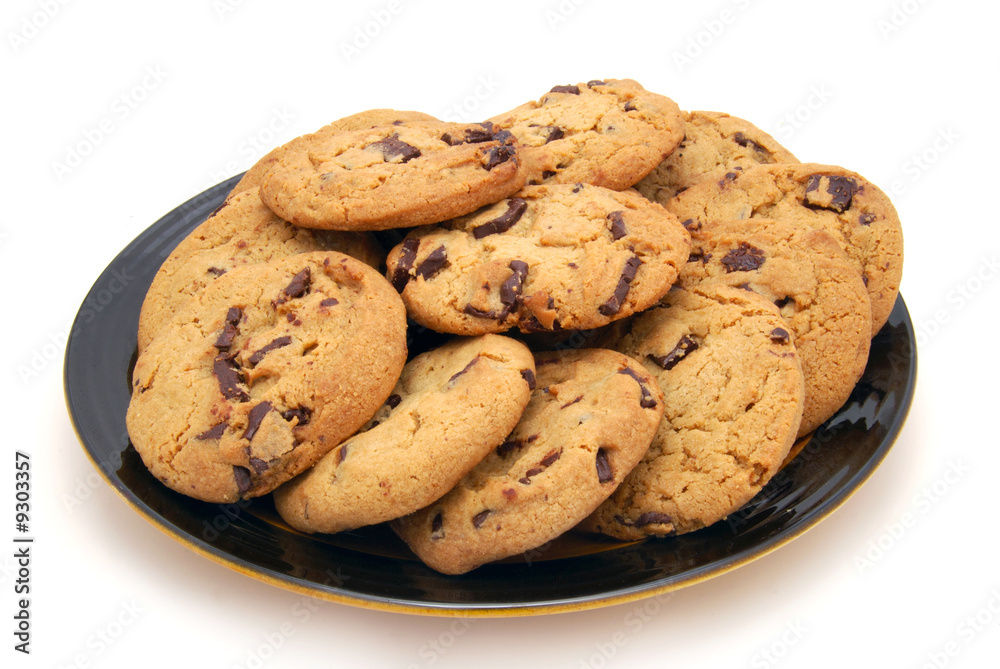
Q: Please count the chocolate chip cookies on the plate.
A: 12